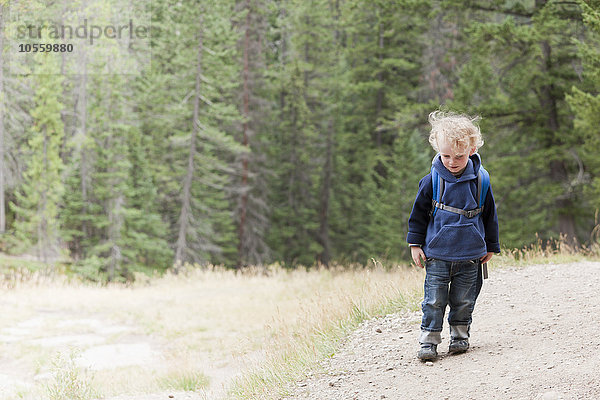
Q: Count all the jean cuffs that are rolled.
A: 2